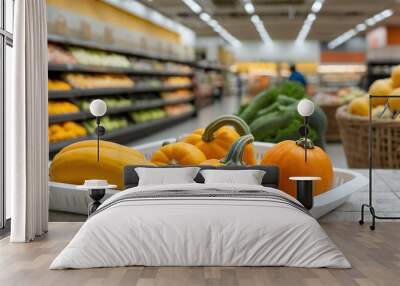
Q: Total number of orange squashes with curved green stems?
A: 2